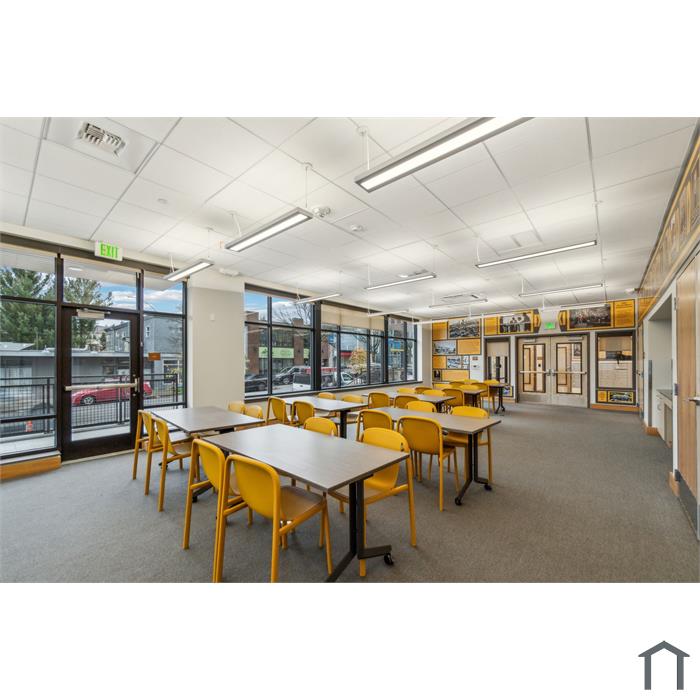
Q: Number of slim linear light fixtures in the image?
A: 12